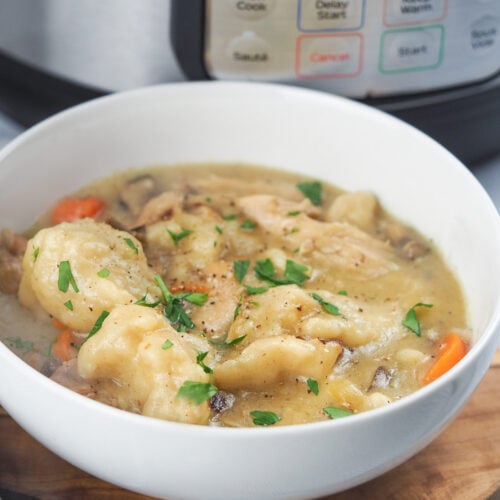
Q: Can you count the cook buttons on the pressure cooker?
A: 1